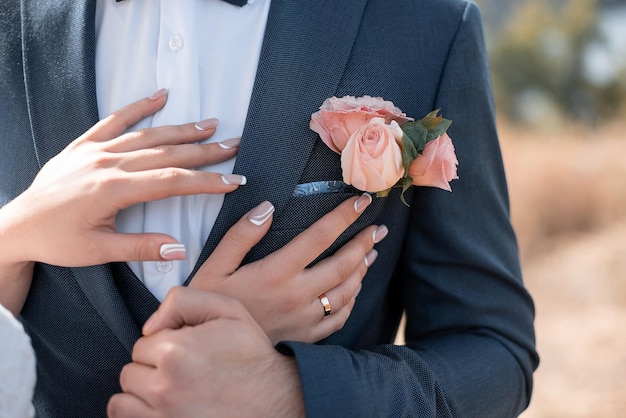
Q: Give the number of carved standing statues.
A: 0